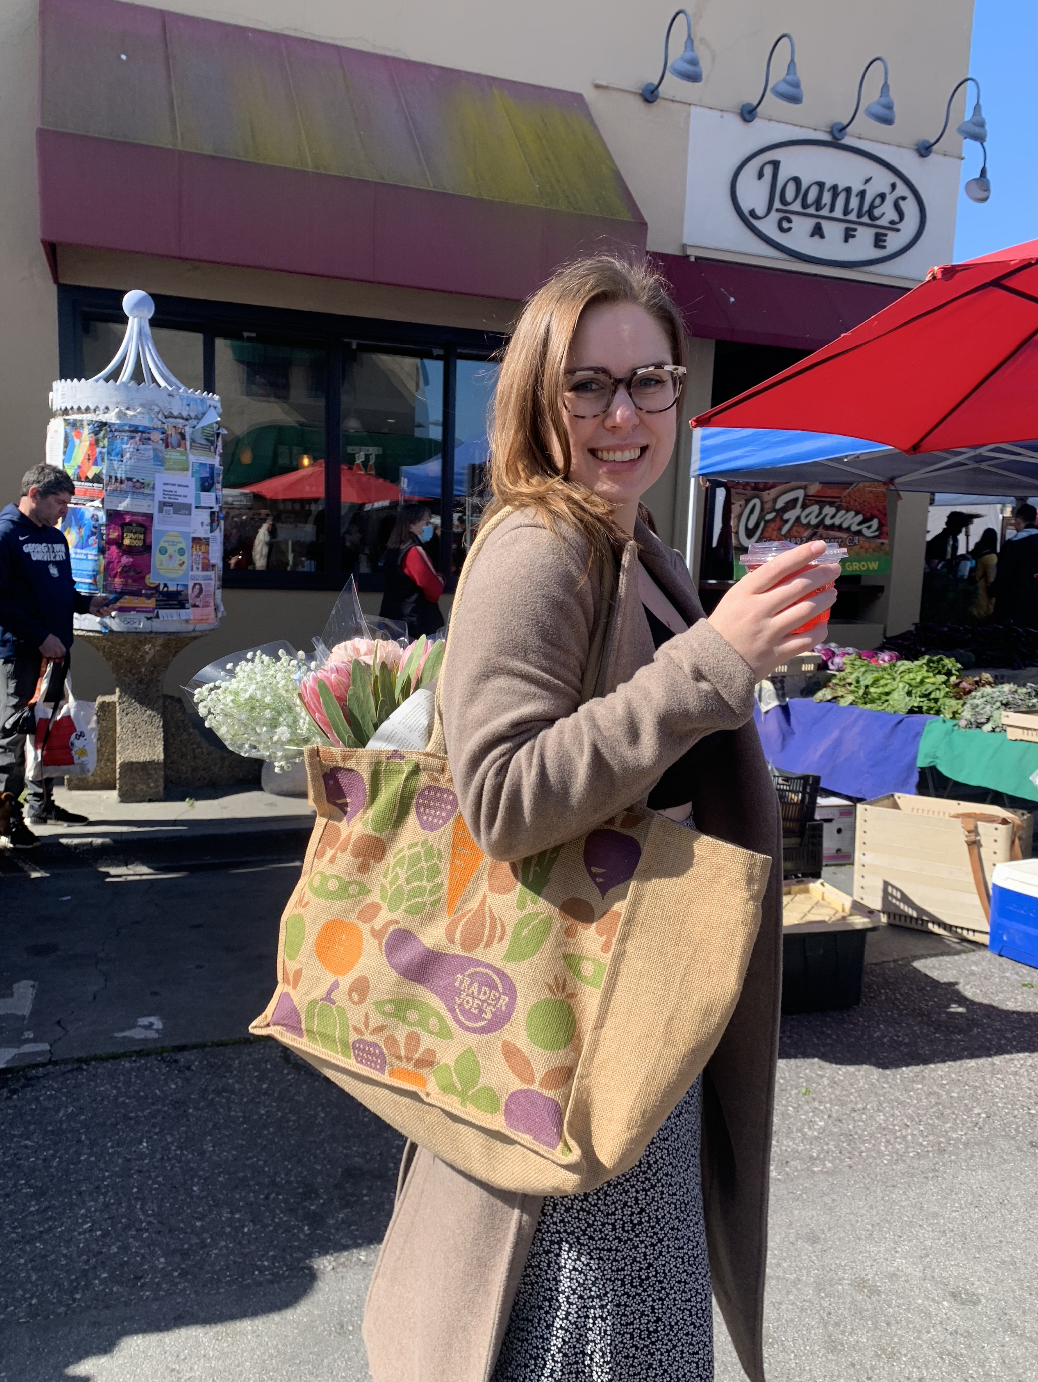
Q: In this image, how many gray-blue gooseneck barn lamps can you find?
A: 5